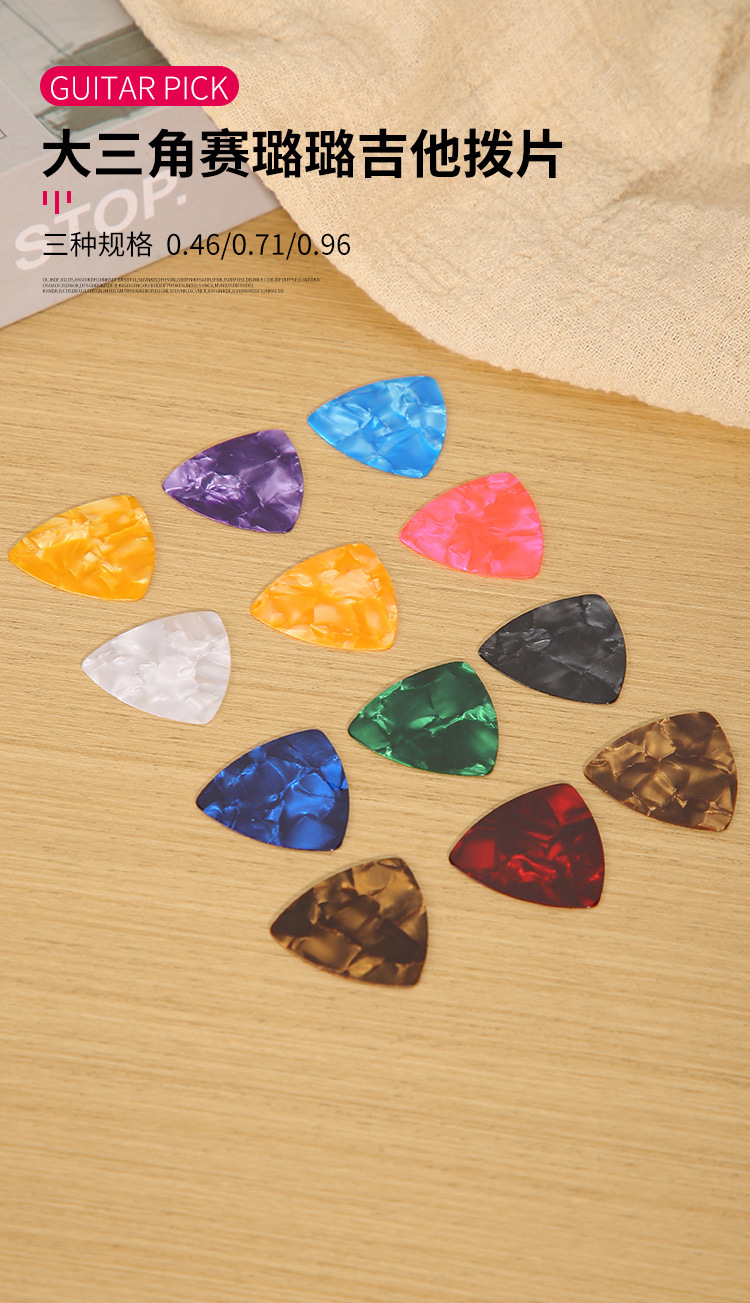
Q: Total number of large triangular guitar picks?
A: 12